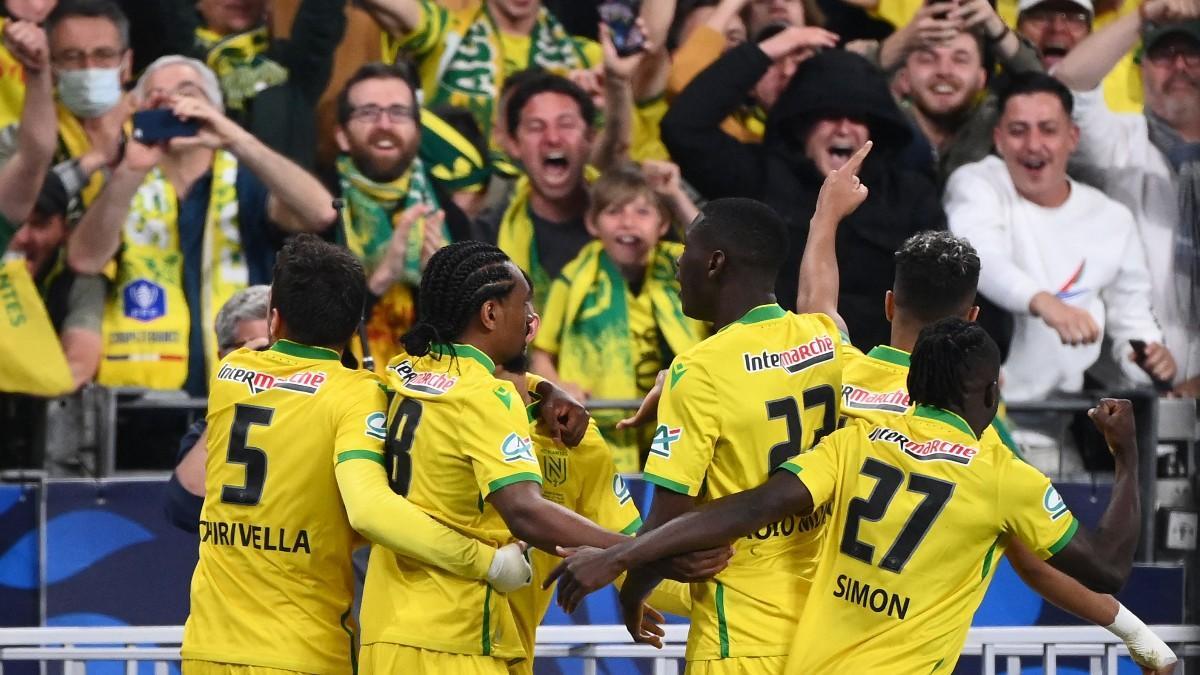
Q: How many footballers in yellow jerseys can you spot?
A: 6